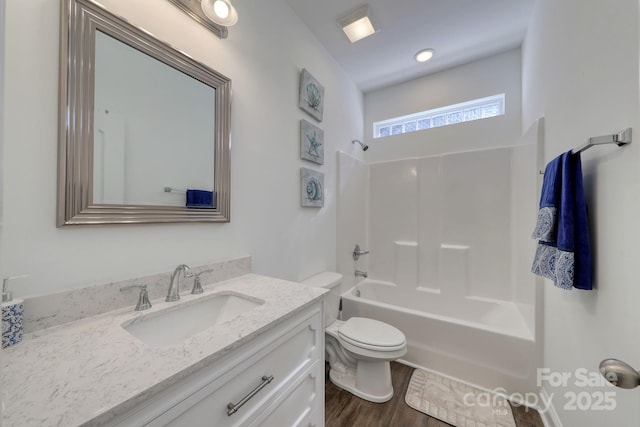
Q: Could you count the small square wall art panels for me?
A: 3